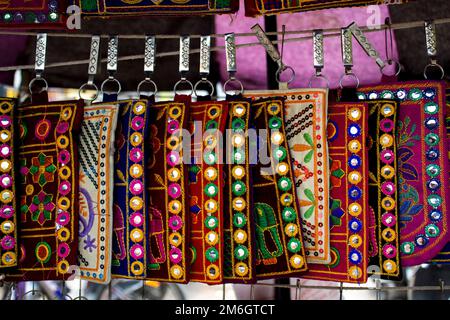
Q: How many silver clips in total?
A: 12